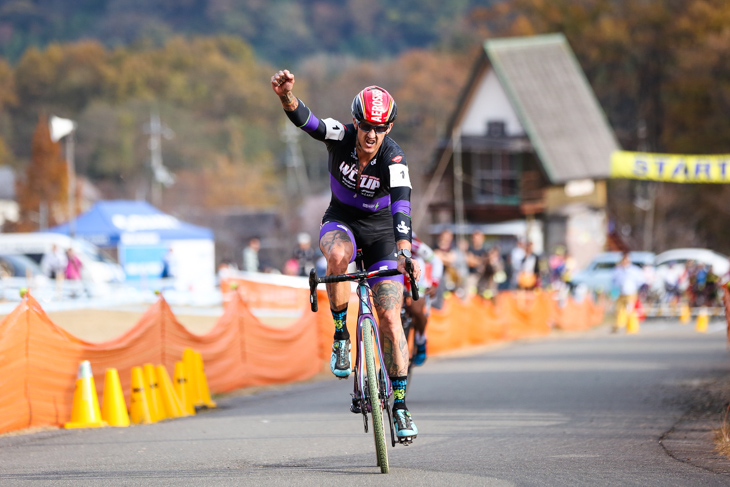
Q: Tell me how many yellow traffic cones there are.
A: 12